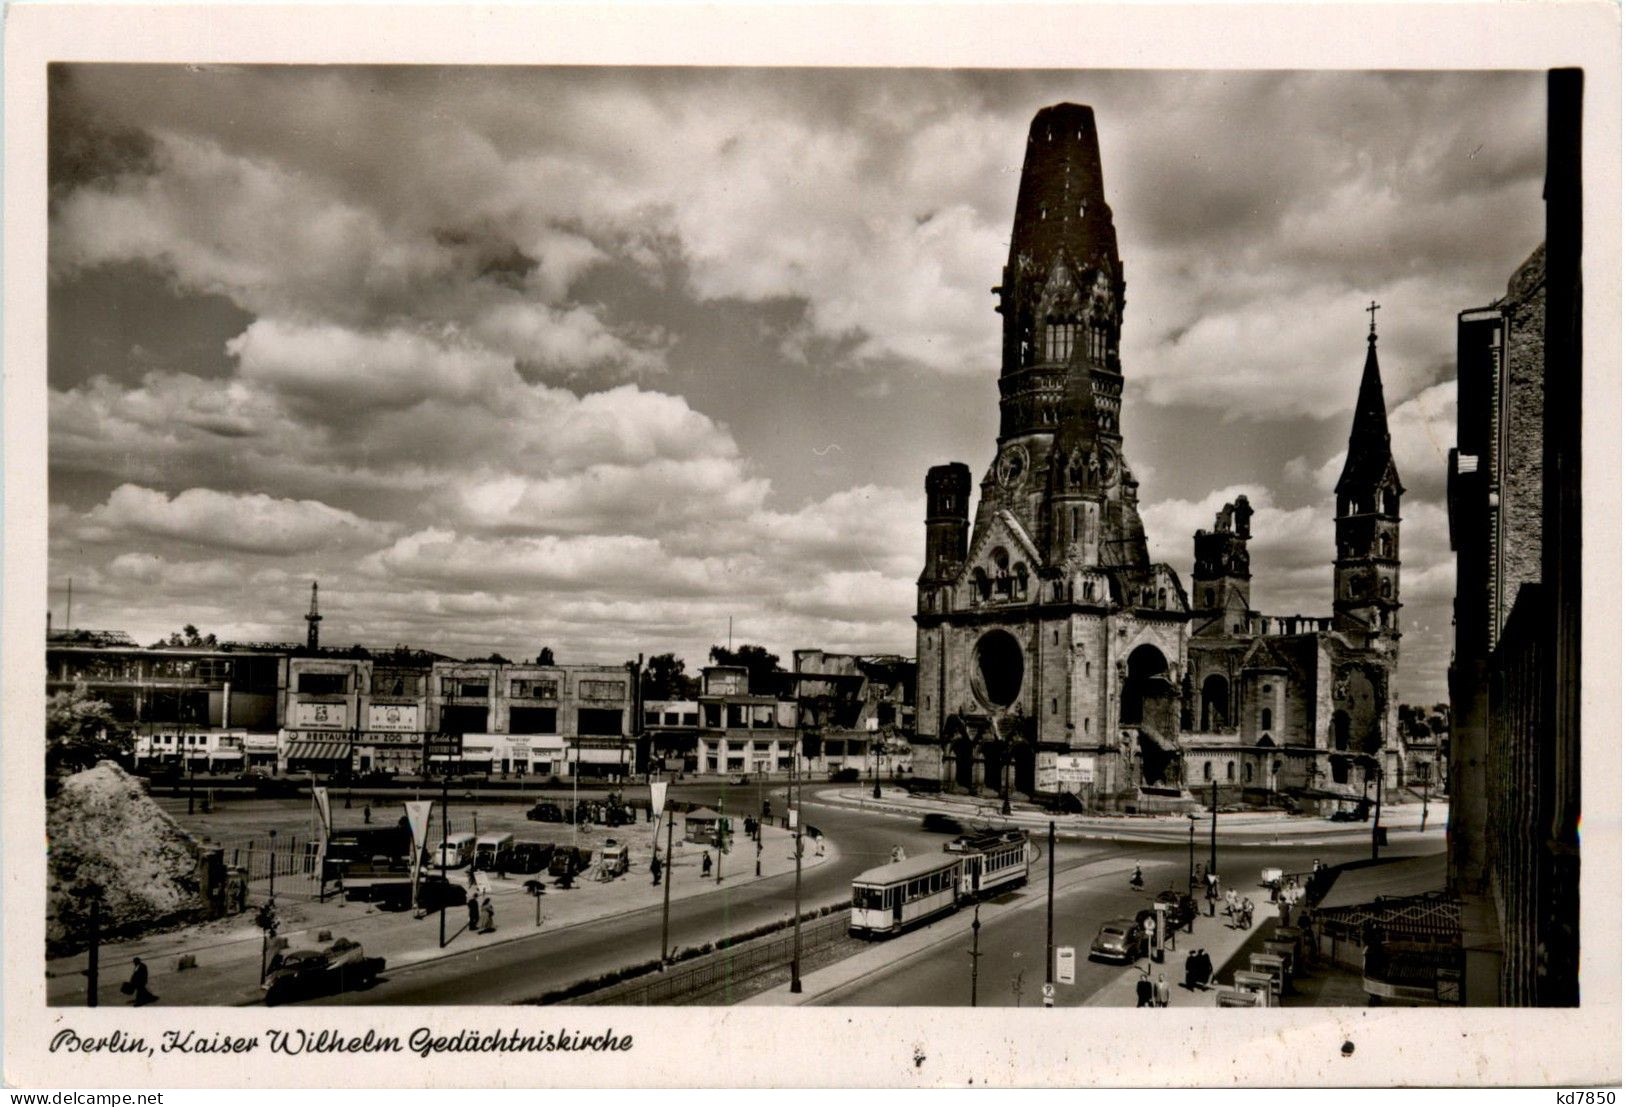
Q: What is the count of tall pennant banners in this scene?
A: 3